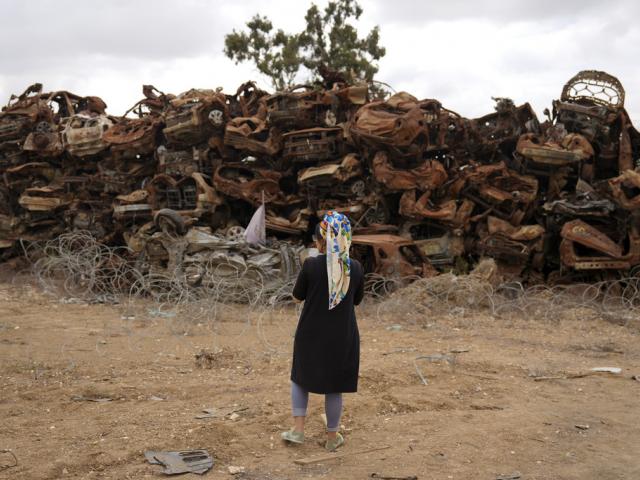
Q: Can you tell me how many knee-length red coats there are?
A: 0